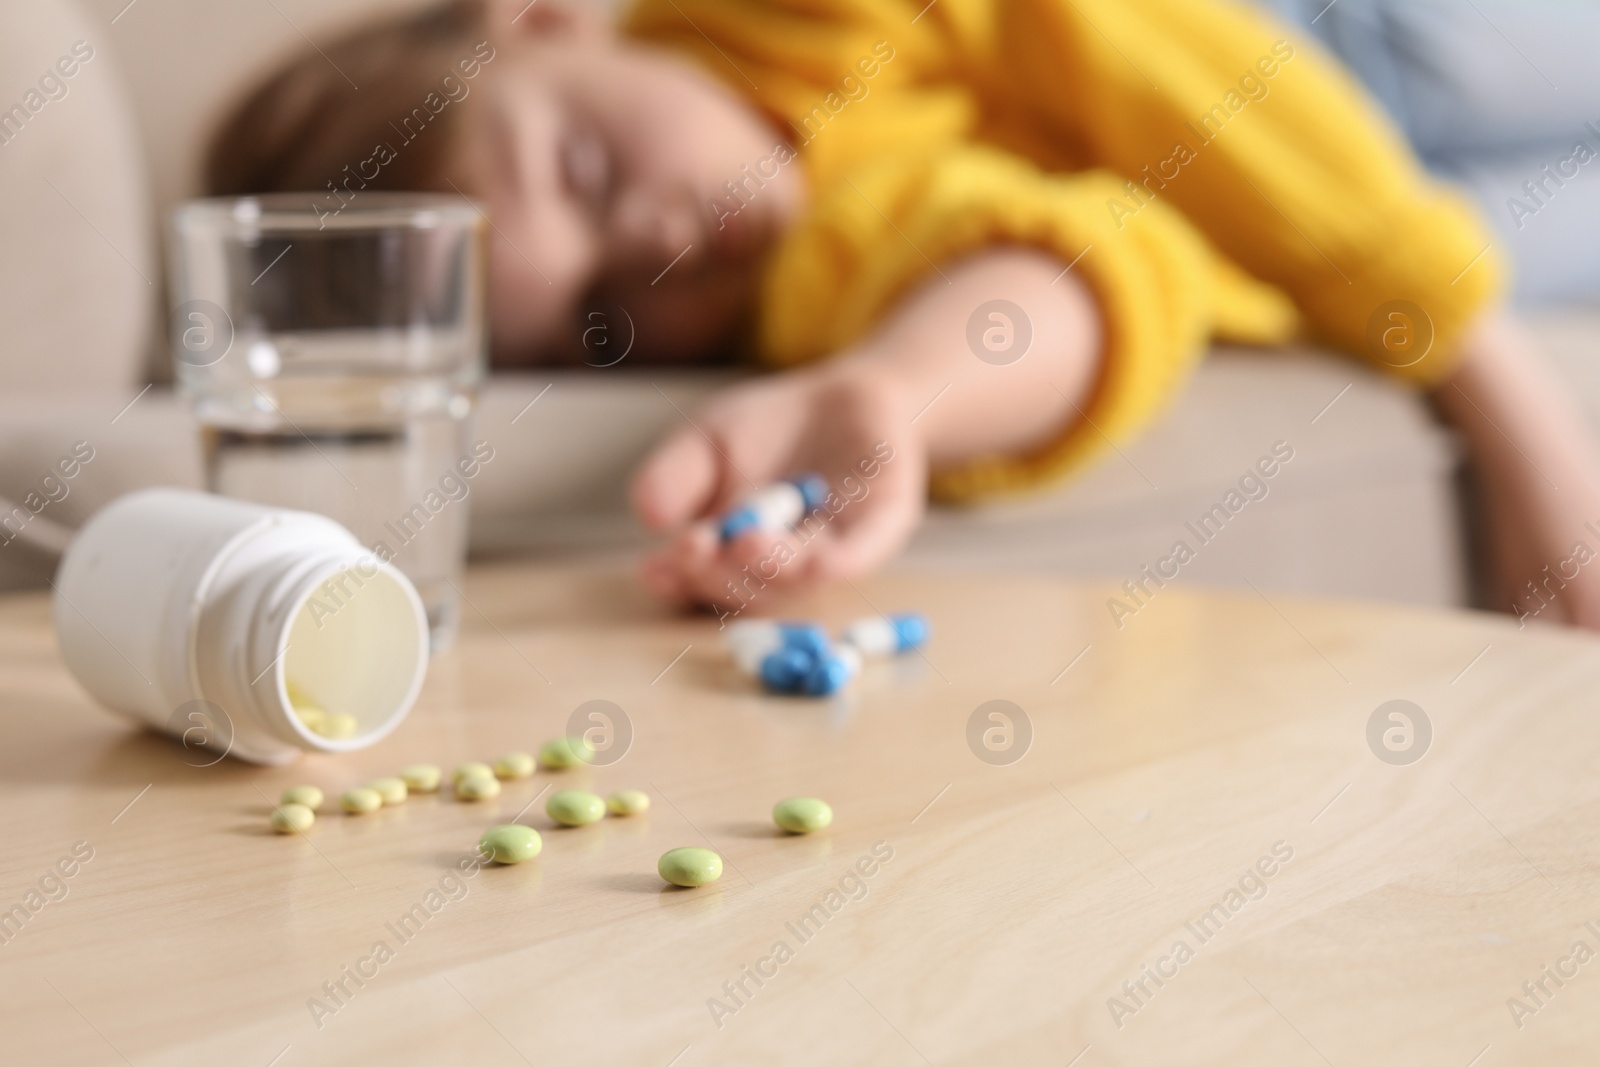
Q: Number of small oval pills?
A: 14